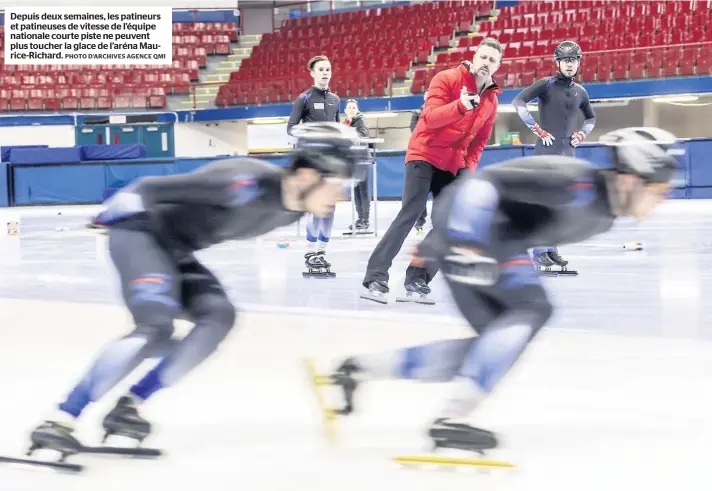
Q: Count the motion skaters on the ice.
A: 2